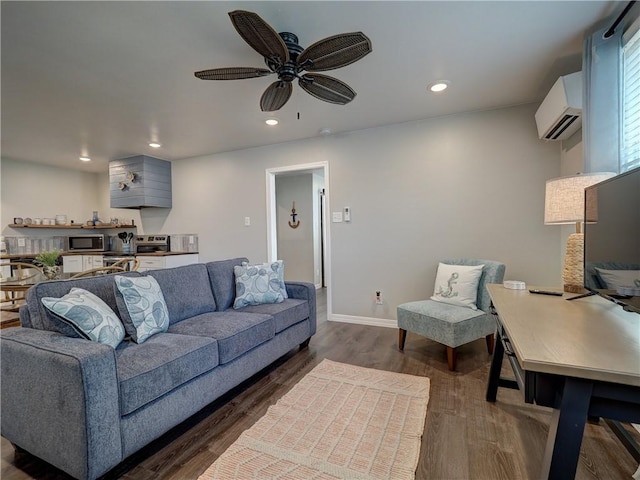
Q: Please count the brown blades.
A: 5